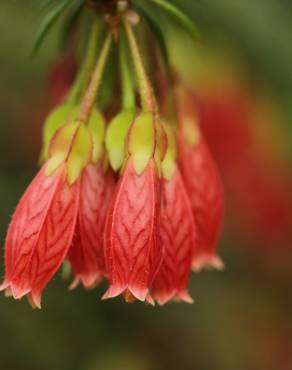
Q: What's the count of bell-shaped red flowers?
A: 5